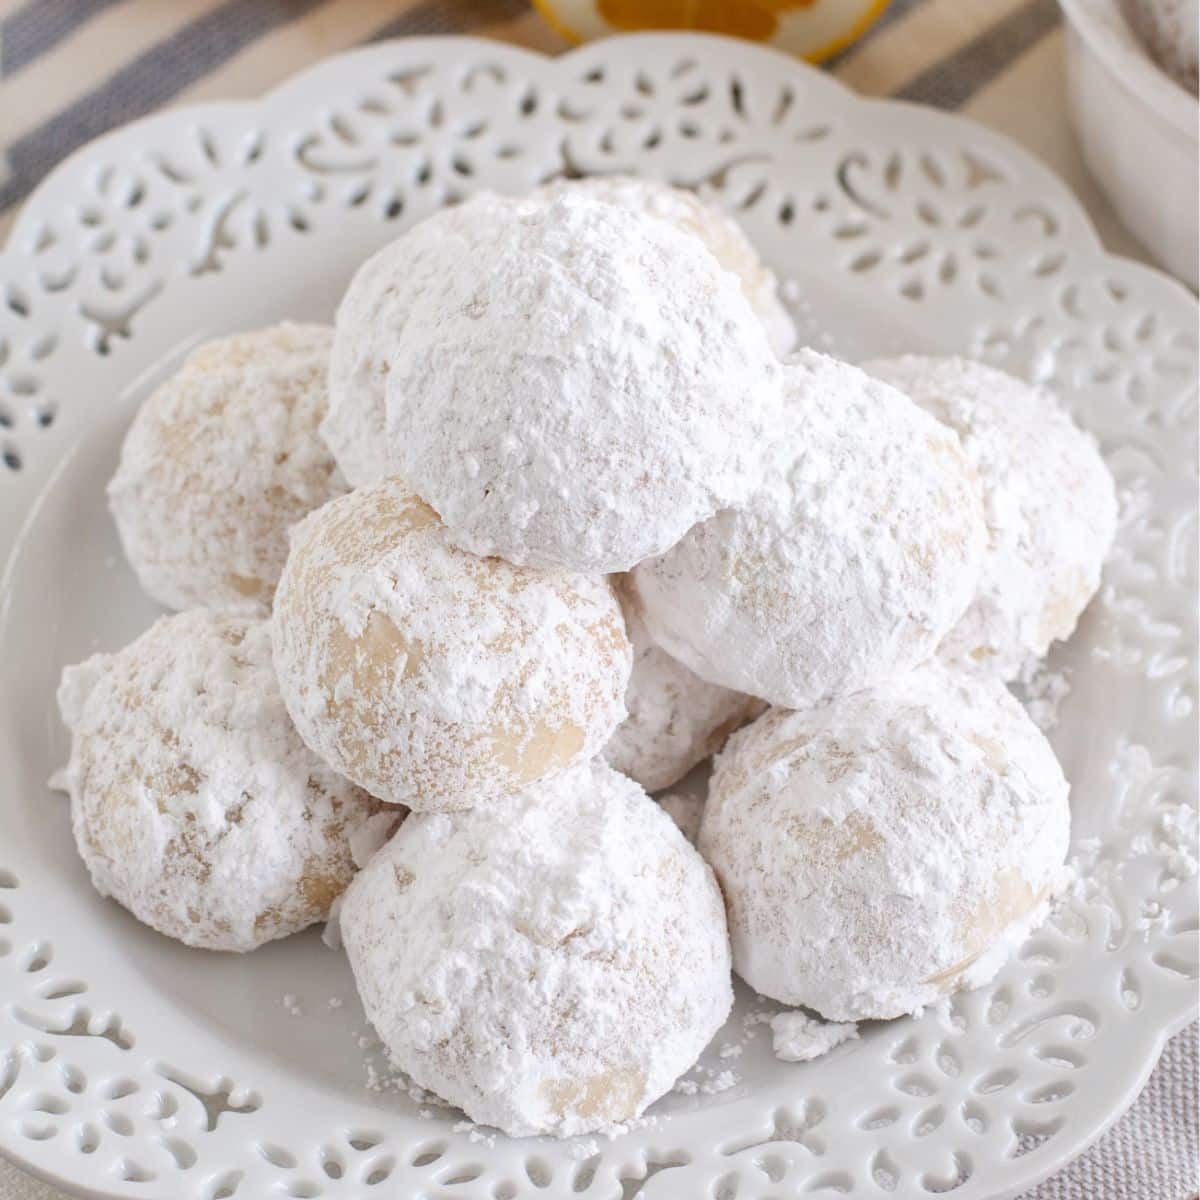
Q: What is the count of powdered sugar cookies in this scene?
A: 11